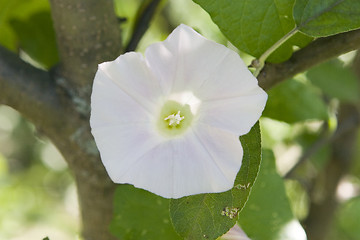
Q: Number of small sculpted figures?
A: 0